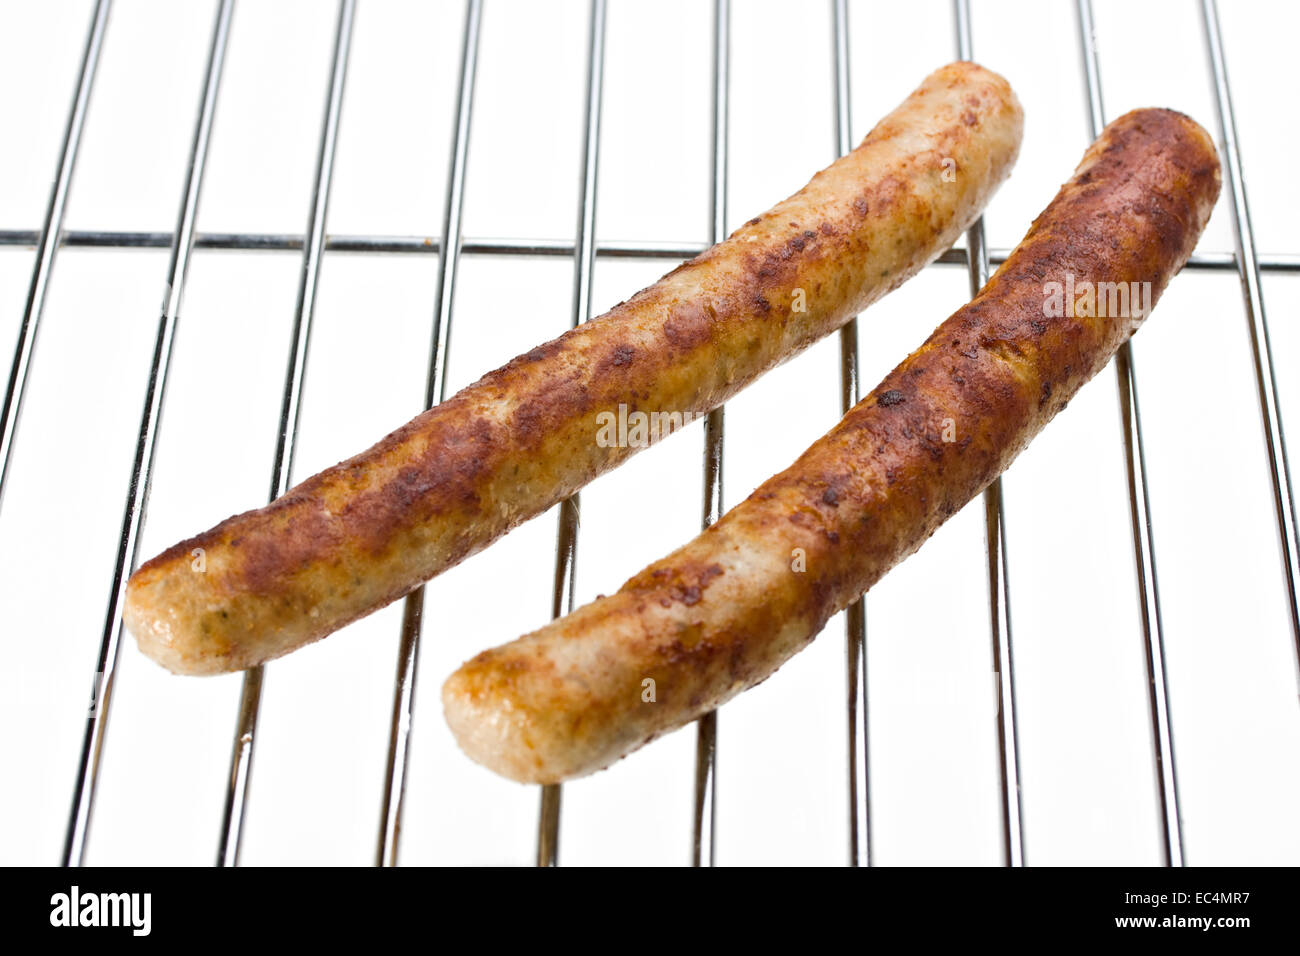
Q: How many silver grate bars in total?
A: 11